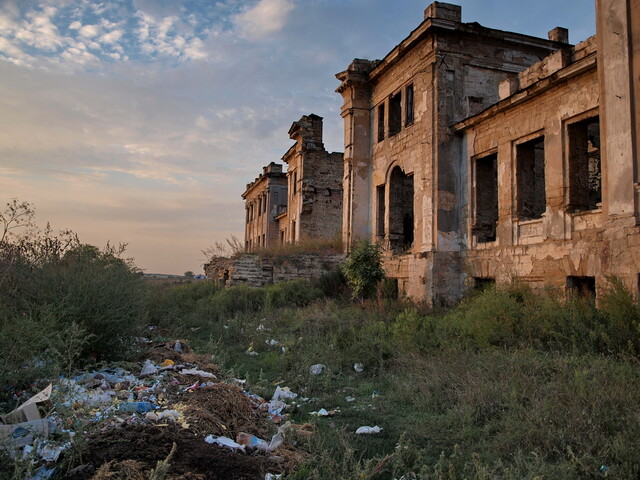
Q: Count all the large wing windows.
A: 3